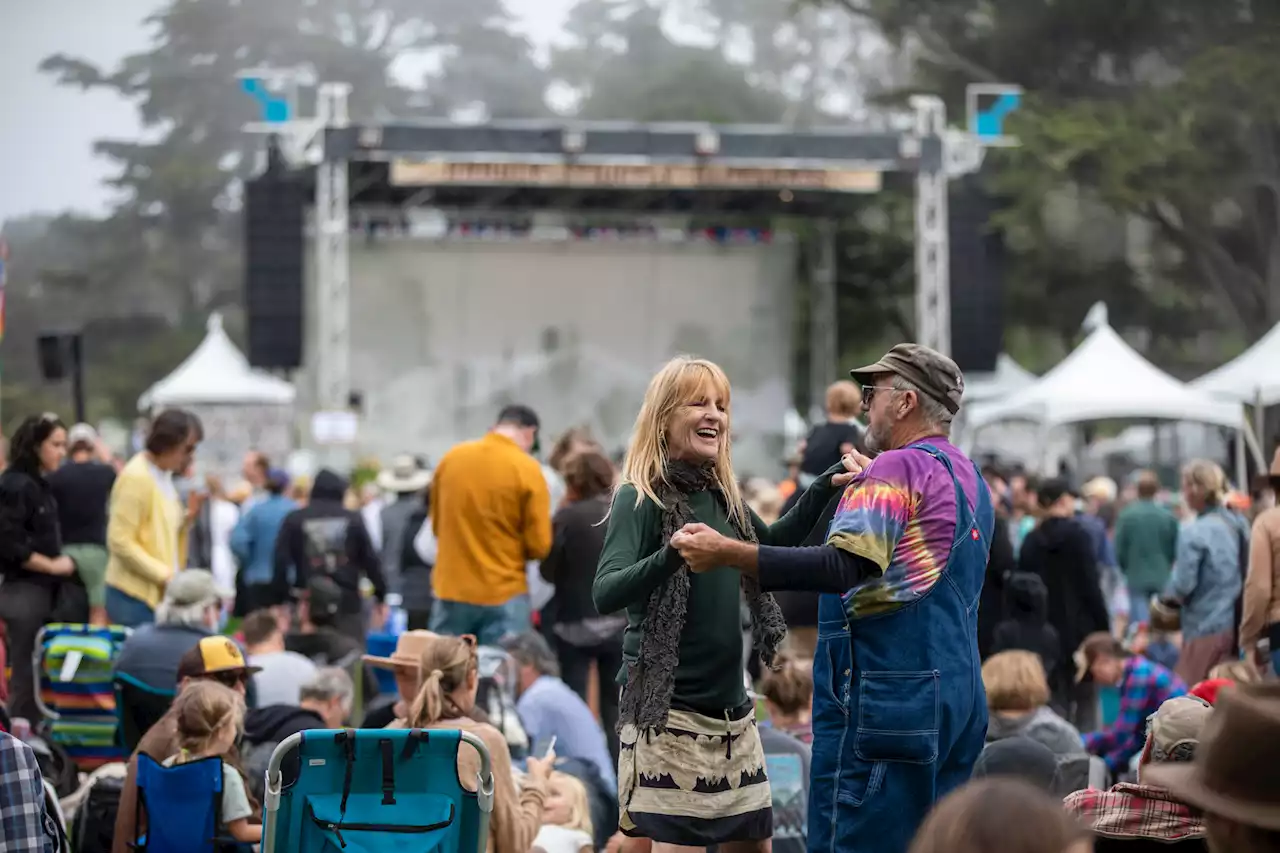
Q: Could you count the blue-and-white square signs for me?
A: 2